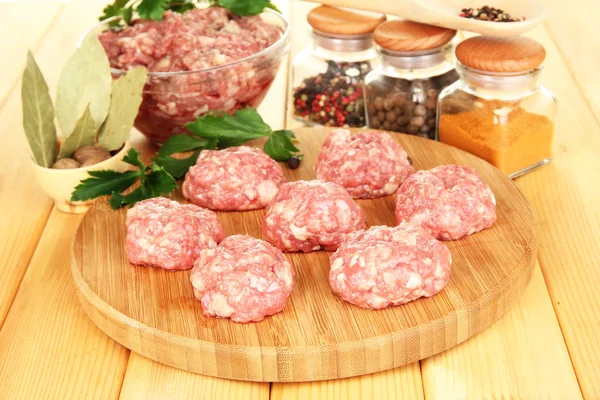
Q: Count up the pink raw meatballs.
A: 7